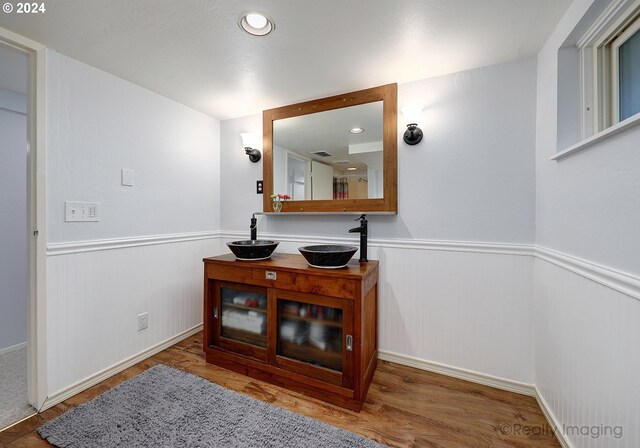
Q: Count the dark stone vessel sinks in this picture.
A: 2